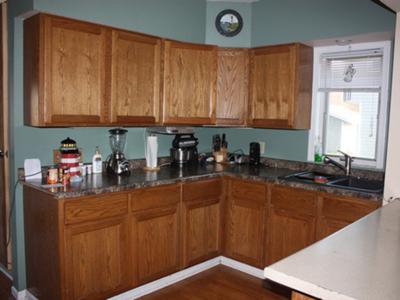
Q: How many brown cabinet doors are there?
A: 11